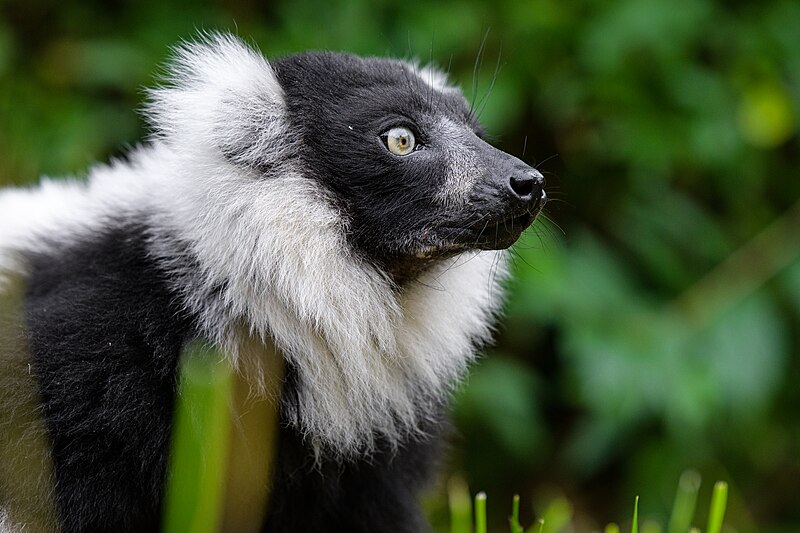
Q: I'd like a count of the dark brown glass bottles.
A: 0